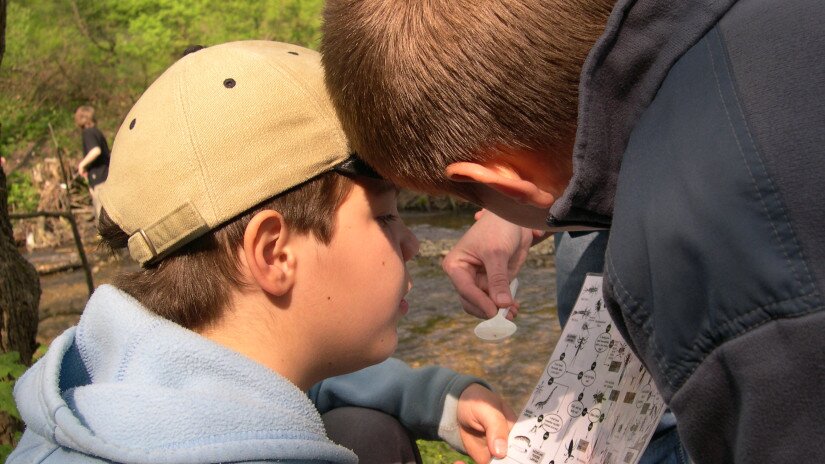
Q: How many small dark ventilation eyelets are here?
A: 3